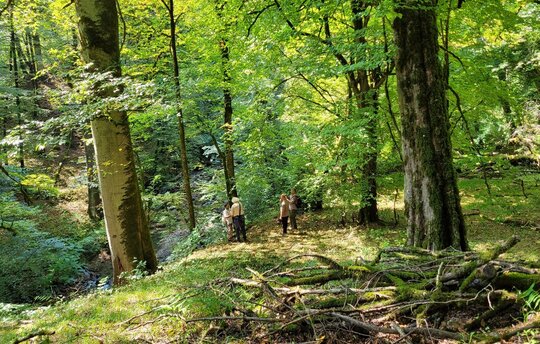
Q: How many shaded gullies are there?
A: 1